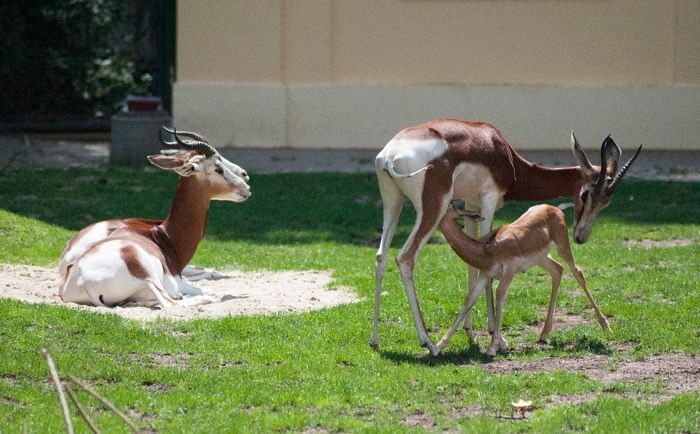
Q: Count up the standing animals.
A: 2